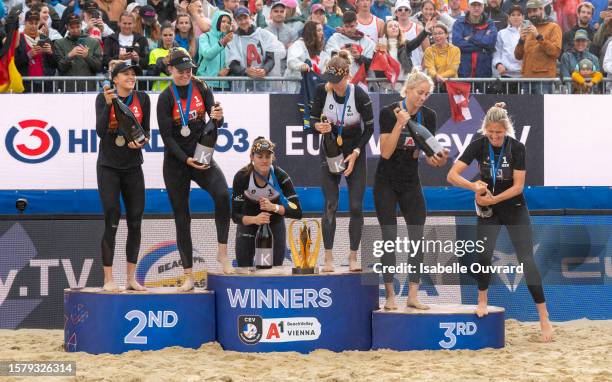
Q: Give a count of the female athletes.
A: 6